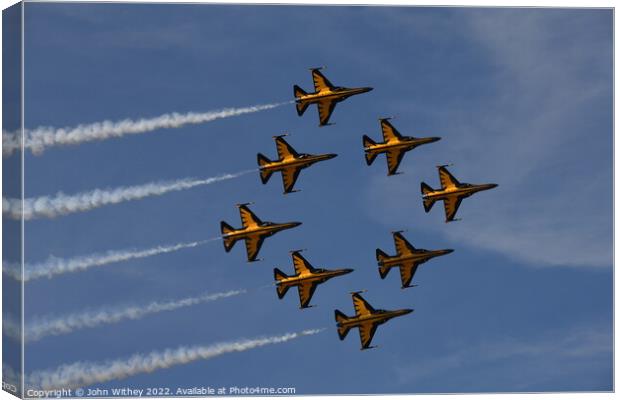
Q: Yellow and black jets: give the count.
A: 8